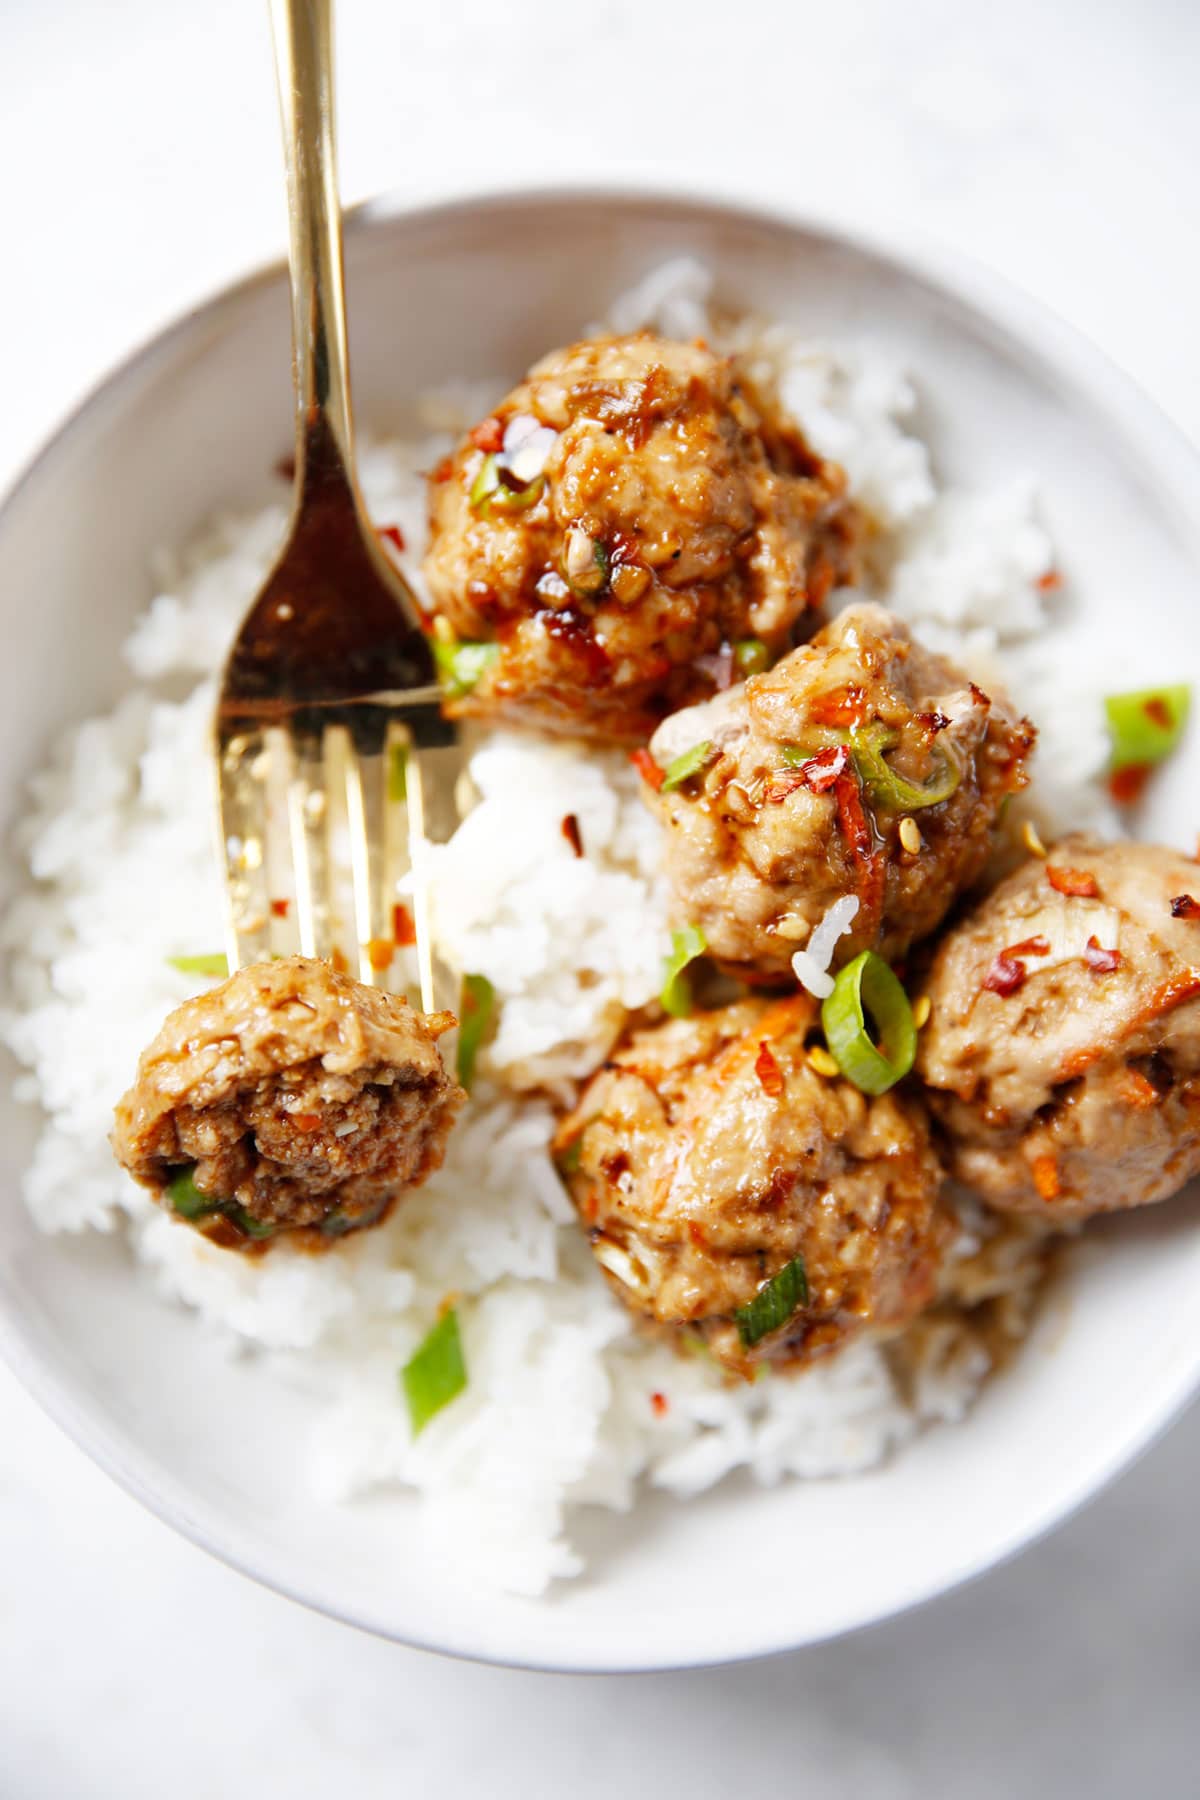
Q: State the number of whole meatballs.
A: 4